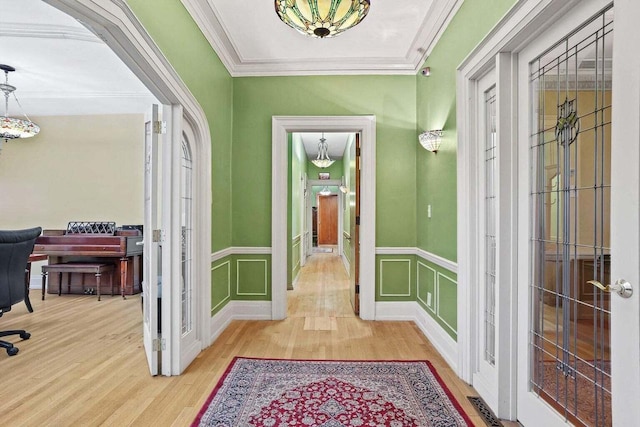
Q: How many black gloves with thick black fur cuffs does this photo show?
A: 0